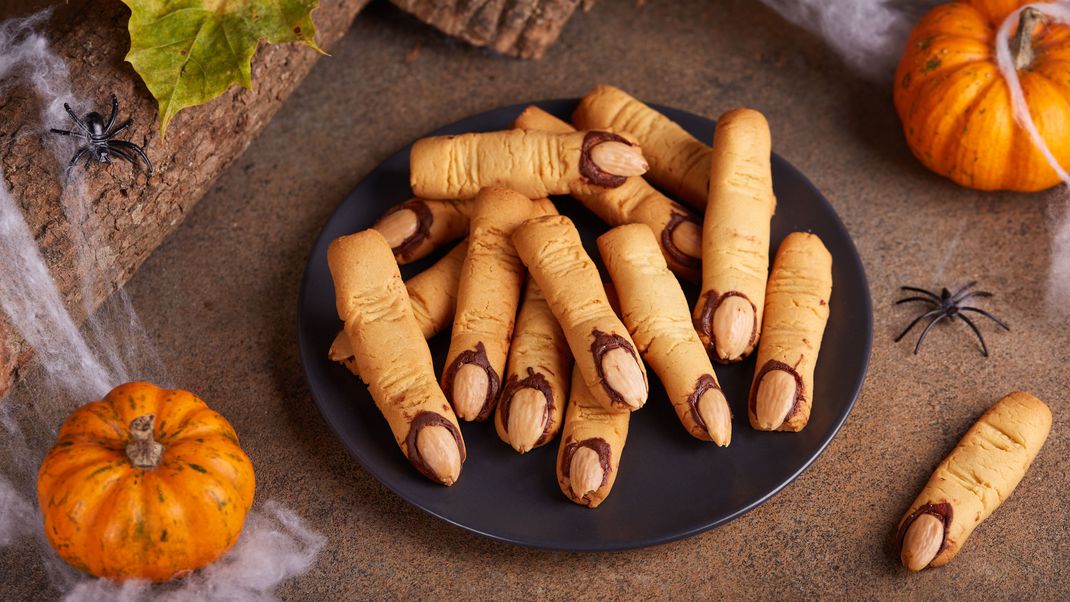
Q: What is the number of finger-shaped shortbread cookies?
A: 14